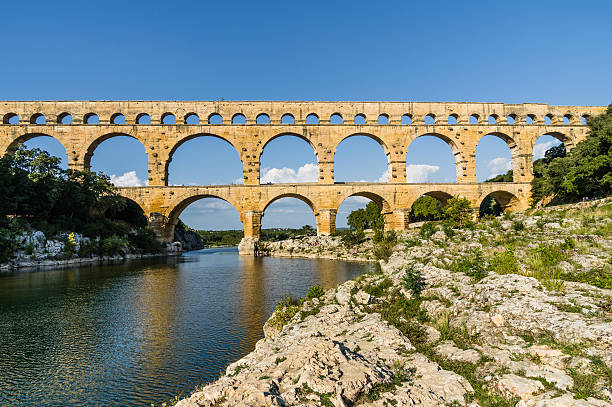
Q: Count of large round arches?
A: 14